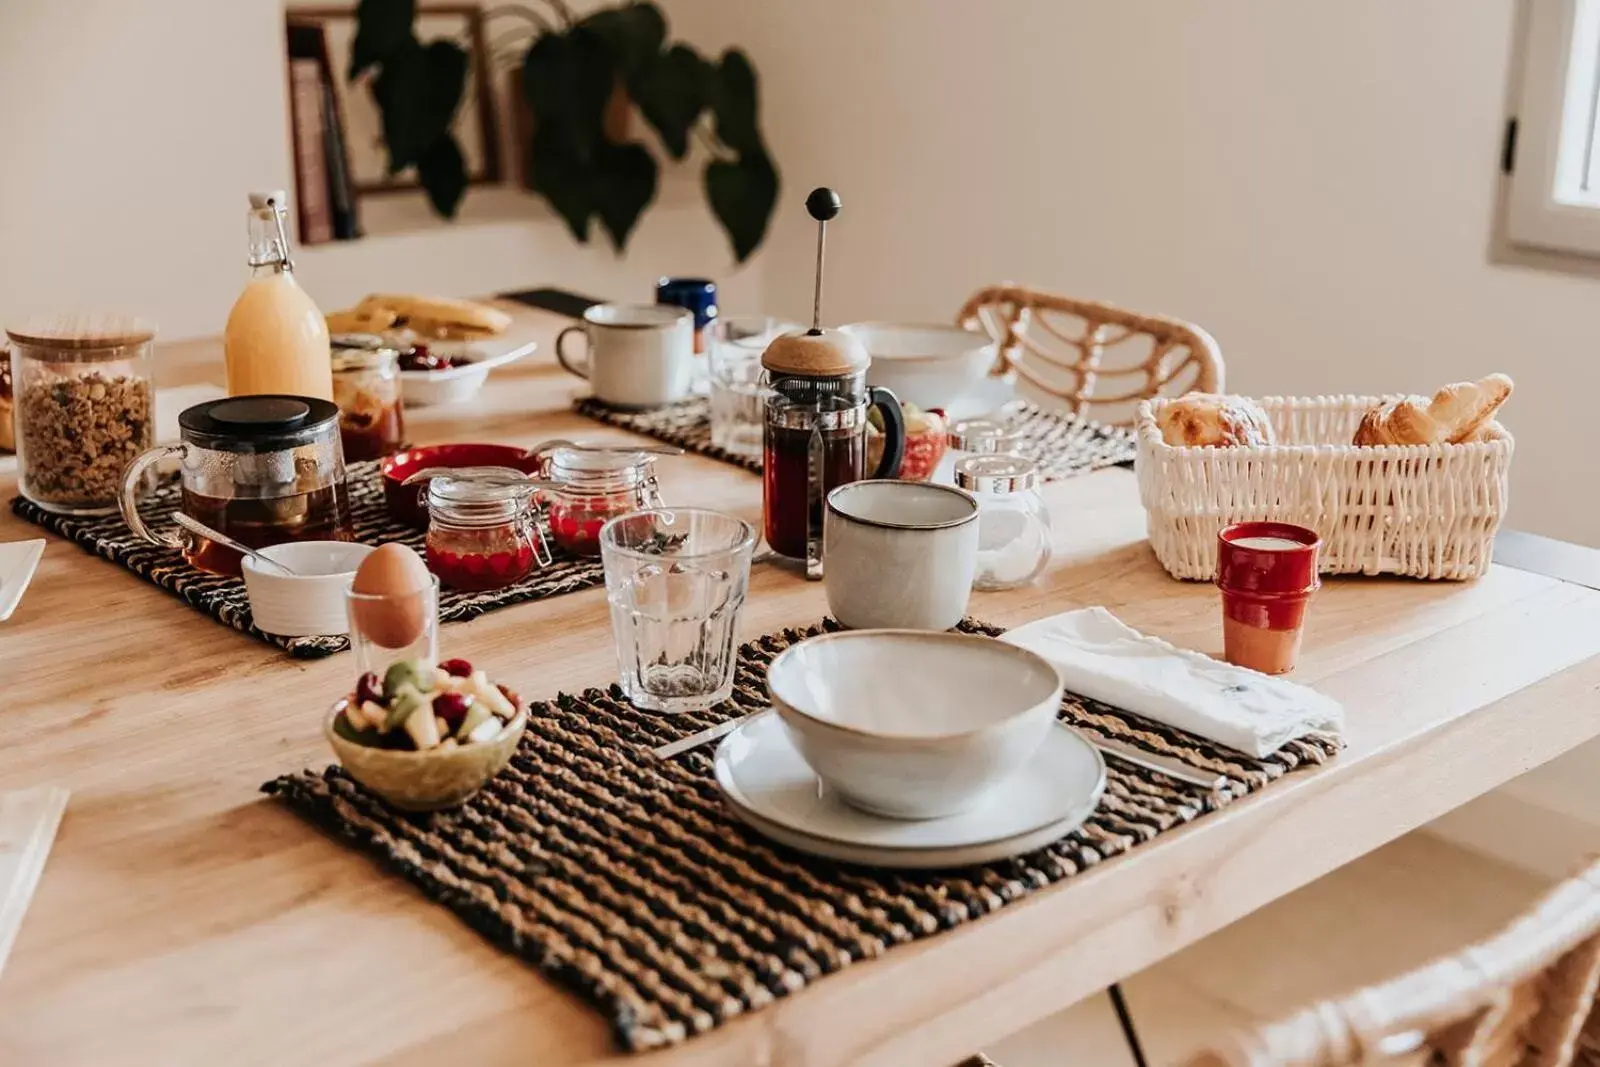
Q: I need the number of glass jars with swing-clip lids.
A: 2